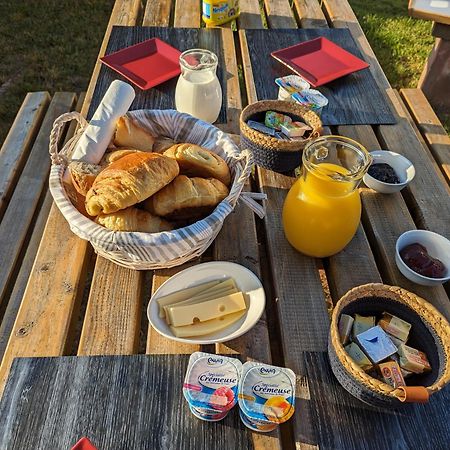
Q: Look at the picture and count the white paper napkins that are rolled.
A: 1